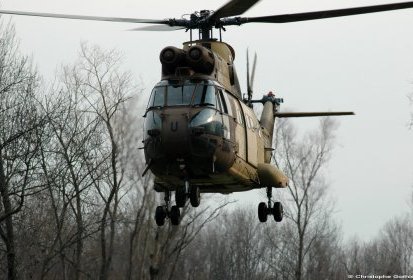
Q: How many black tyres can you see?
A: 6